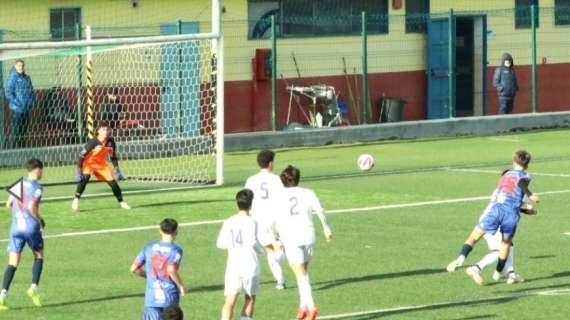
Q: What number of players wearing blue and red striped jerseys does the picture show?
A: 3